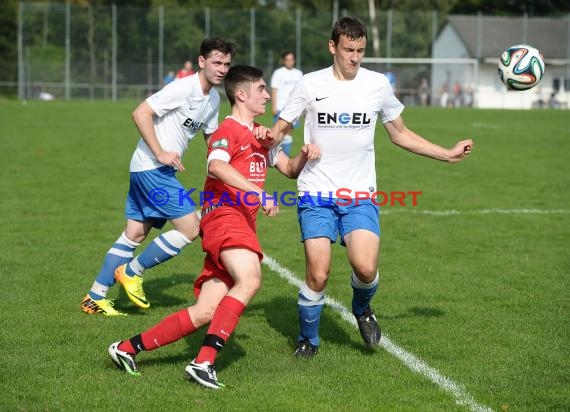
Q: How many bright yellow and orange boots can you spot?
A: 2